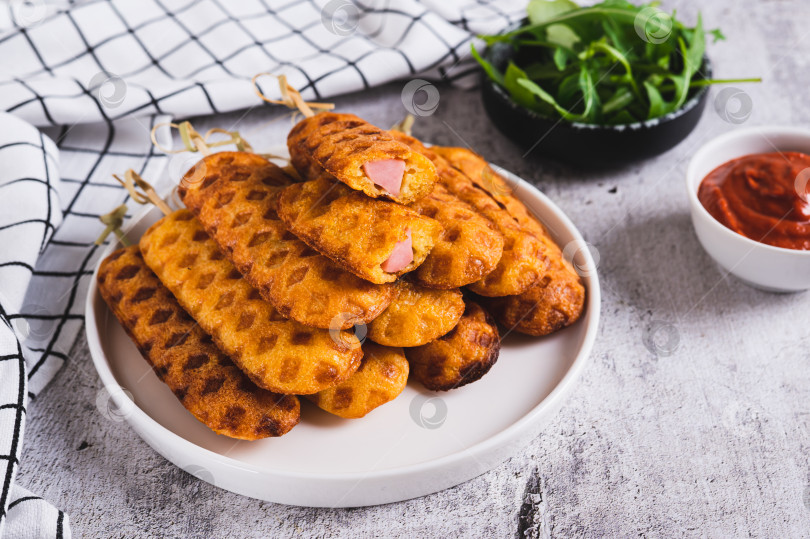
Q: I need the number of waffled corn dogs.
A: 11